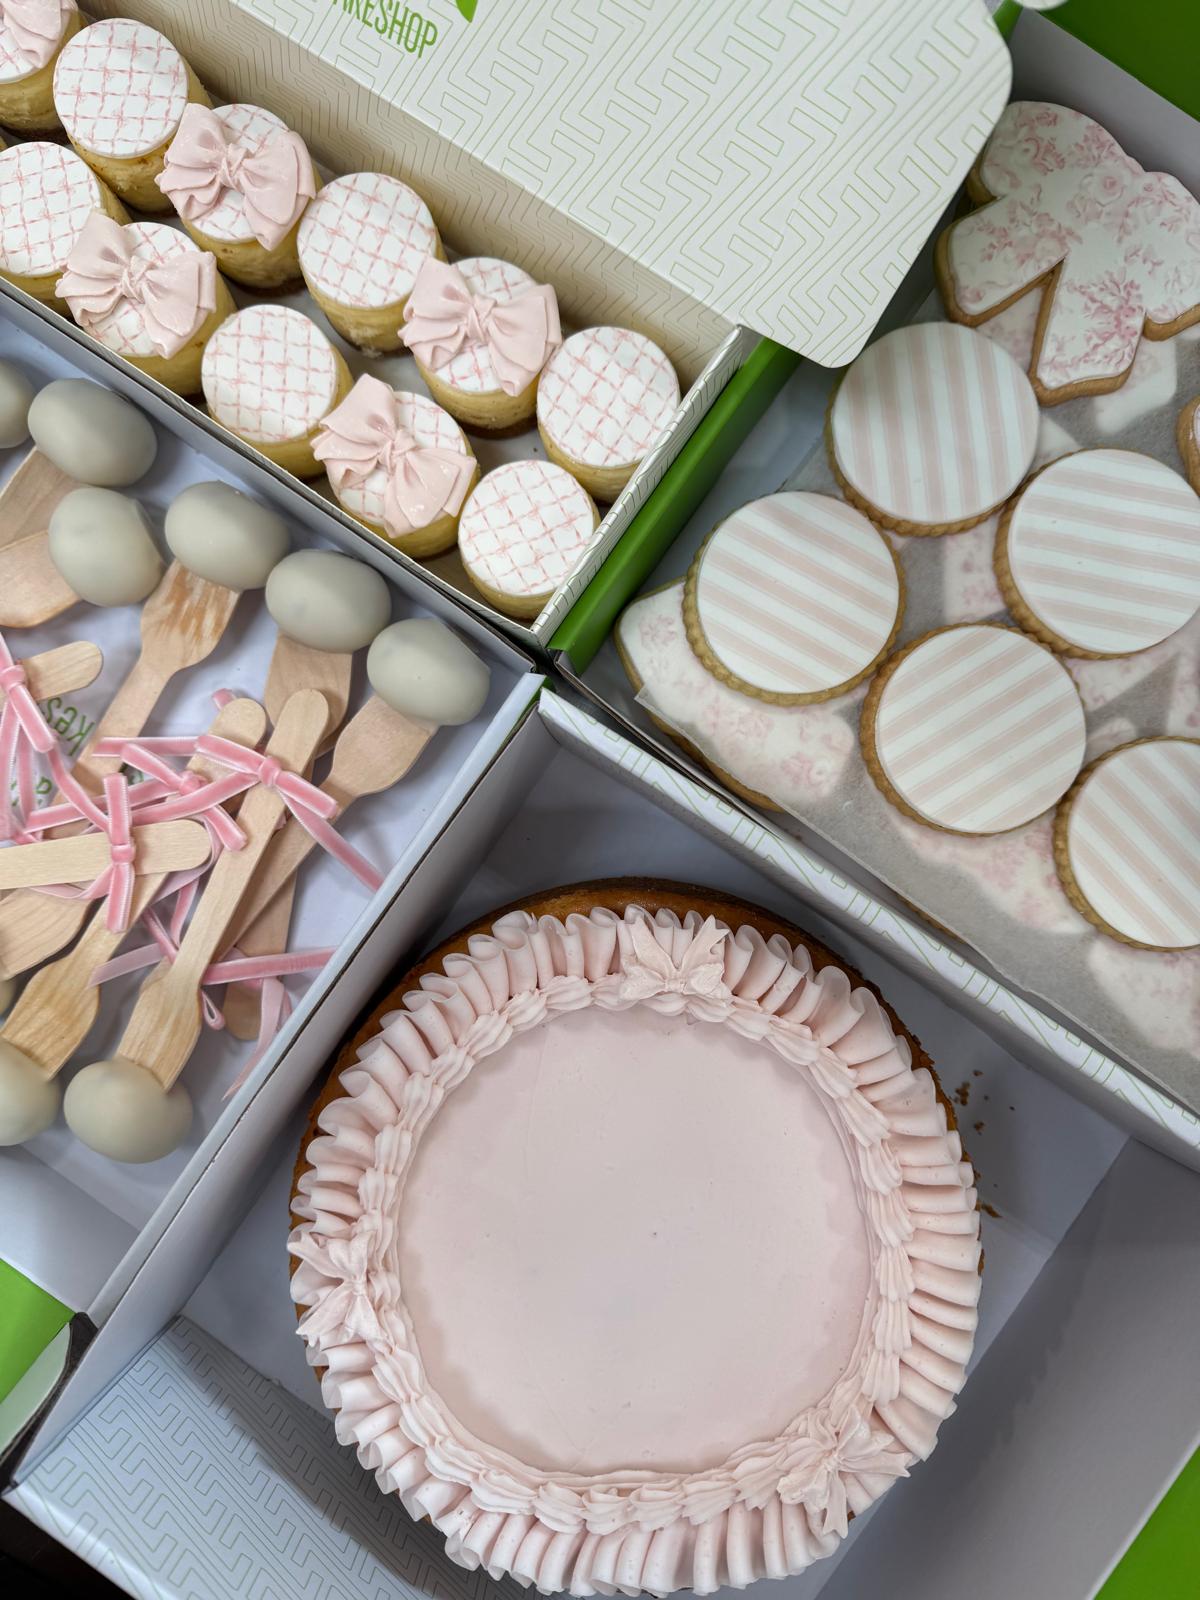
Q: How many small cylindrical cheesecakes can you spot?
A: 11